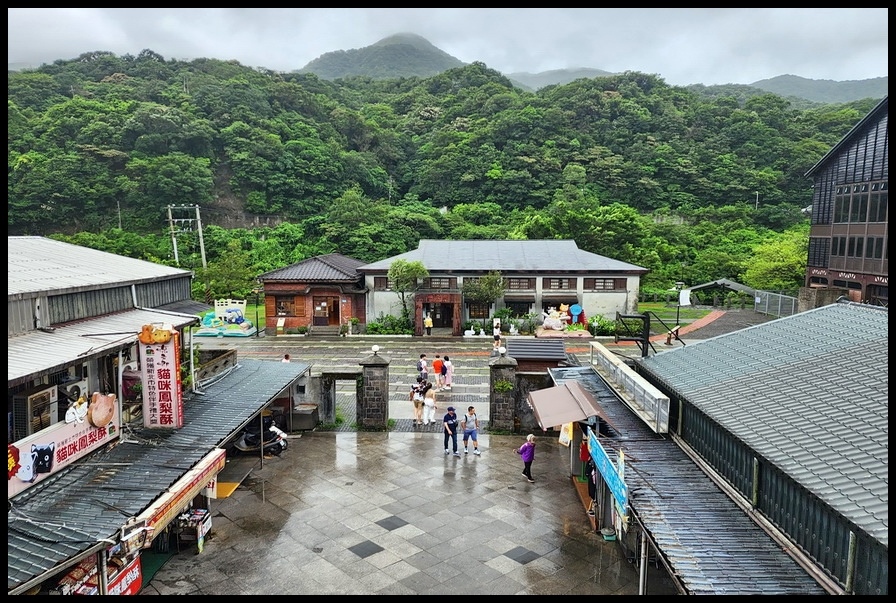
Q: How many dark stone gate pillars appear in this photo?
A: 2